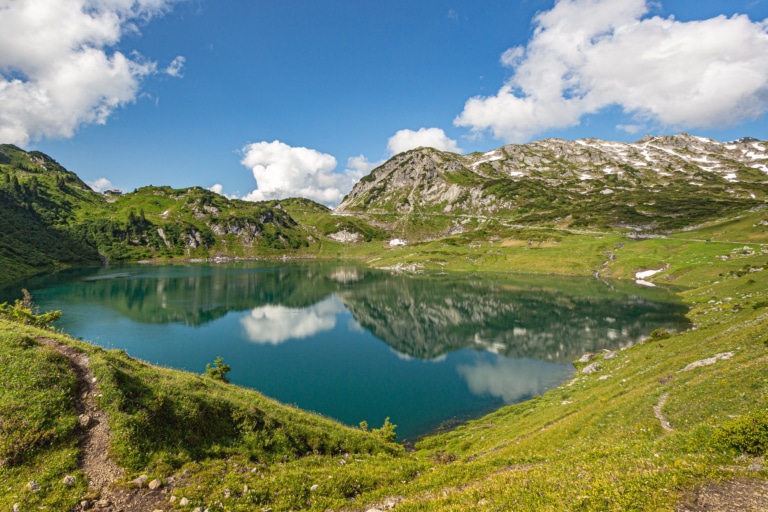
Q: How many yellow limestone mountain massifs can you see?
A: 0